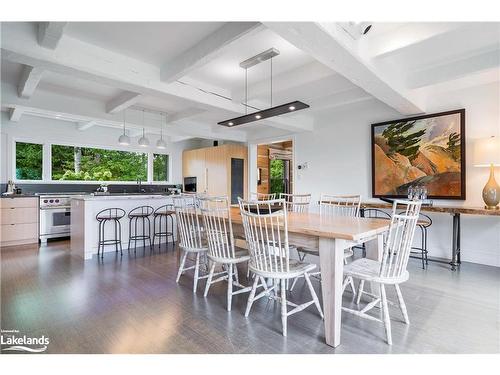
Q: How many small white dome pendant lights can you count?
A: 3